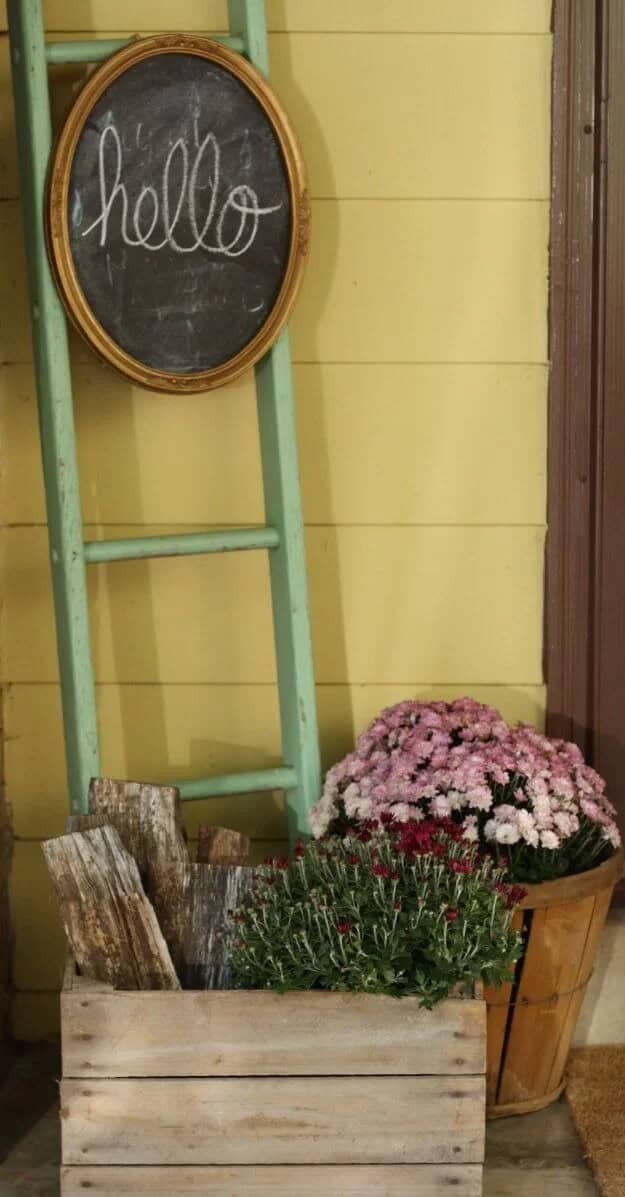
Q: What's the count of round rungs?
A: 3